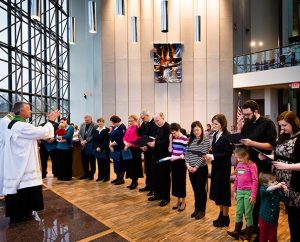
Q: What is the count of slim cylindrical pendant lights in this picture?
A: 7